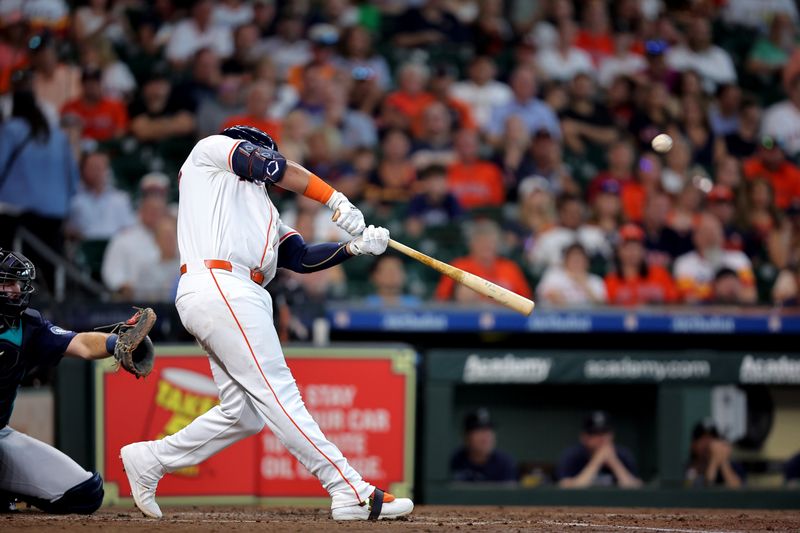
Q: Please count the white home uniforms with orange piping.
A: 1